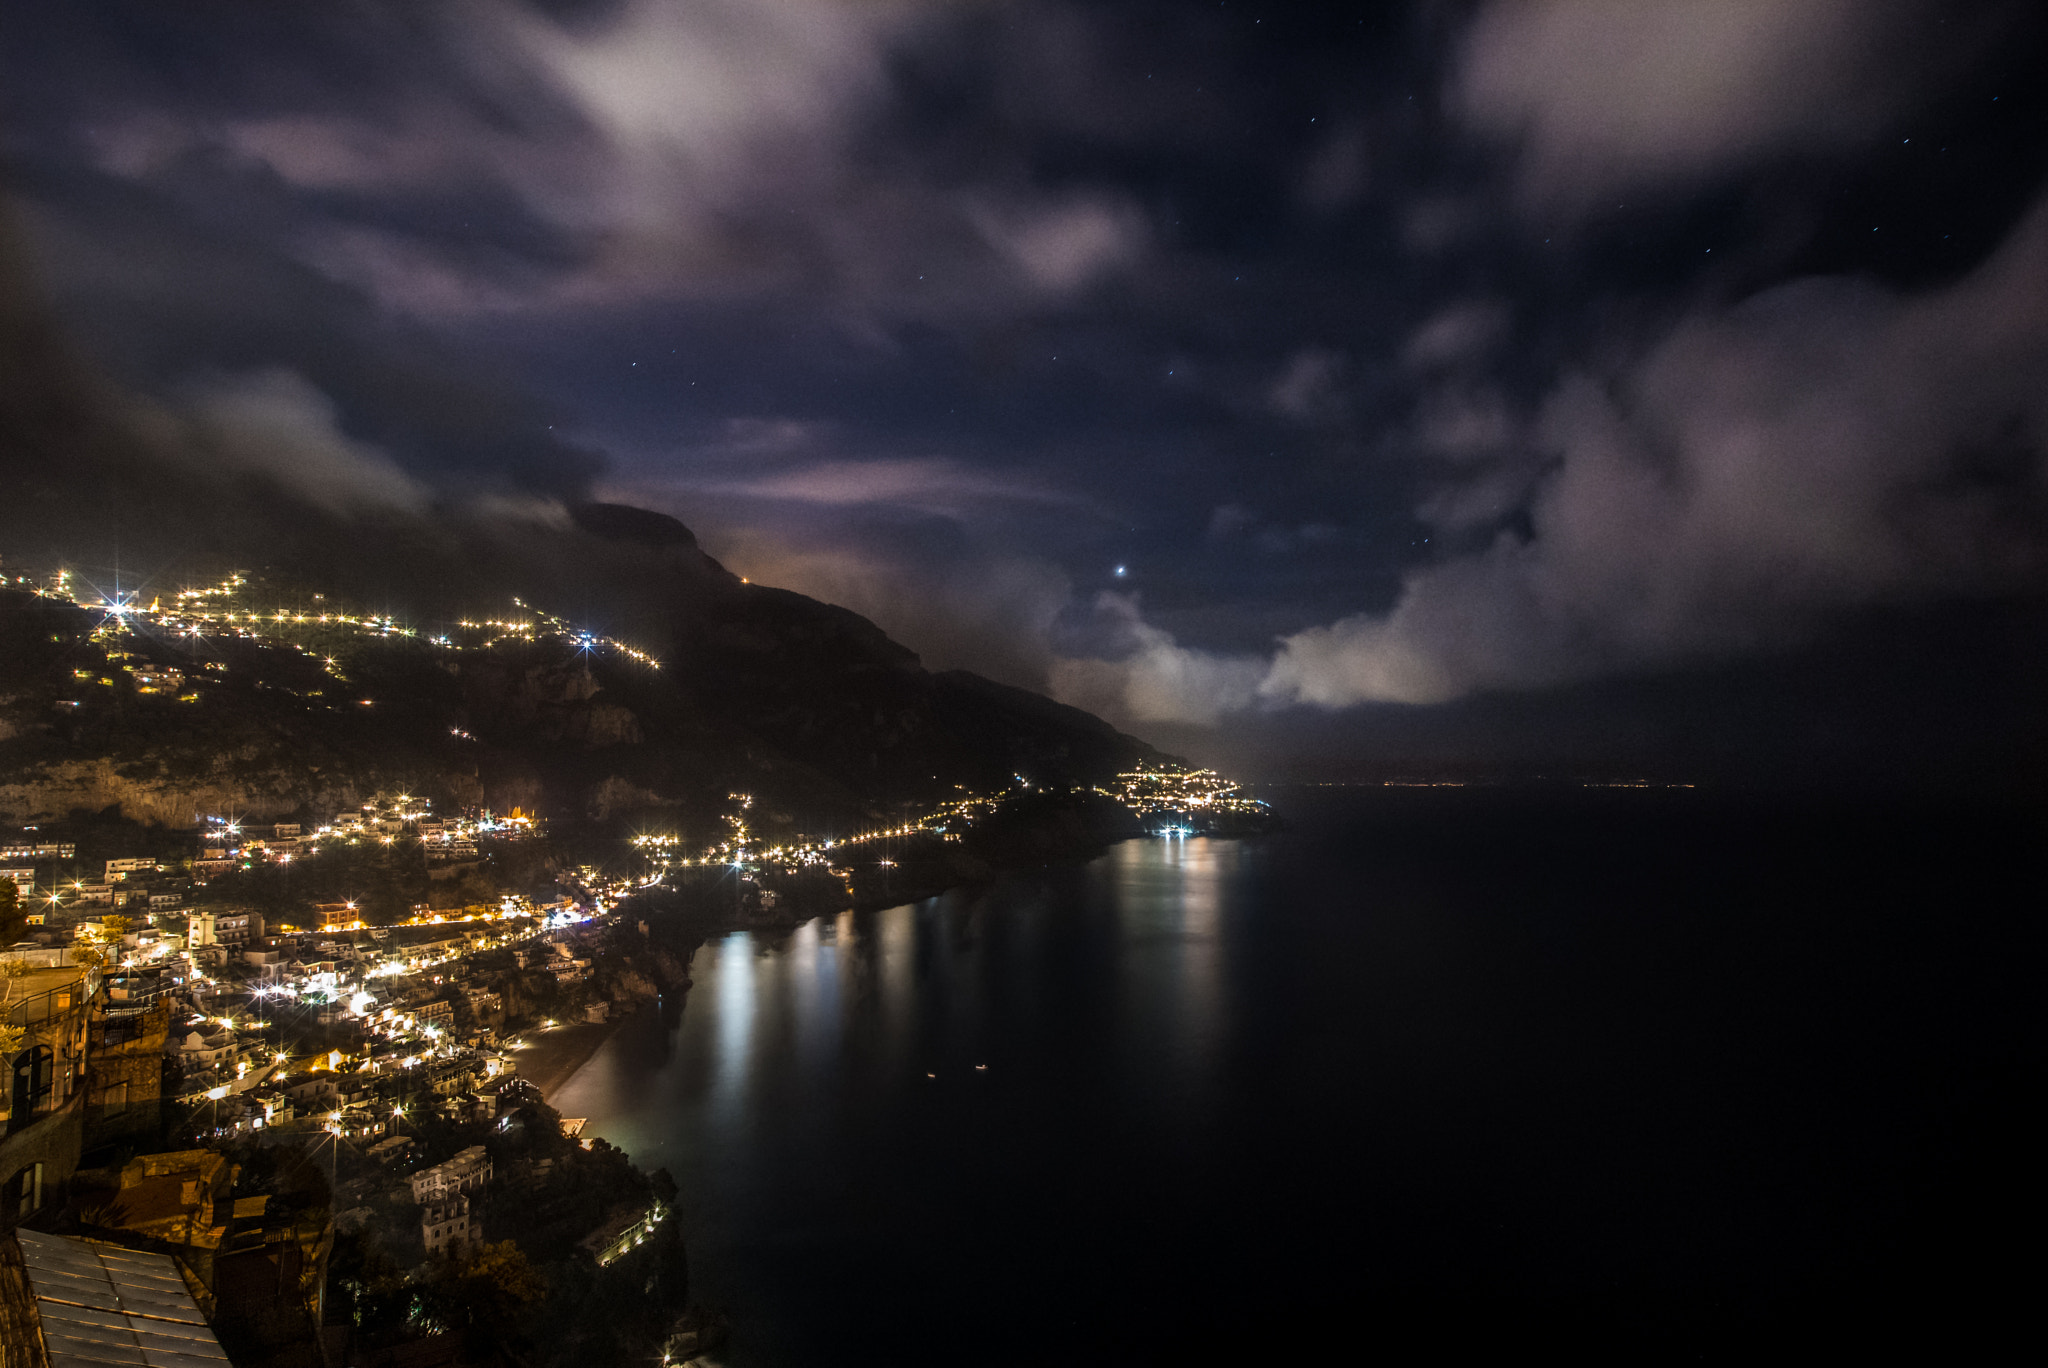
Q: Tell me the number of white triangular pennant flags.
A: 0